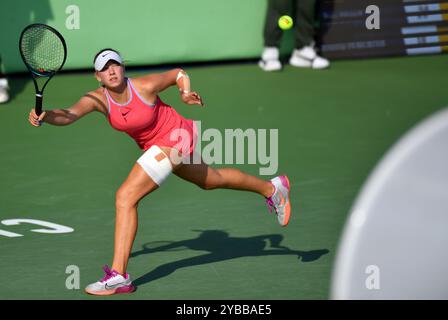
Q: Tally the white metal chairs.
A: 0